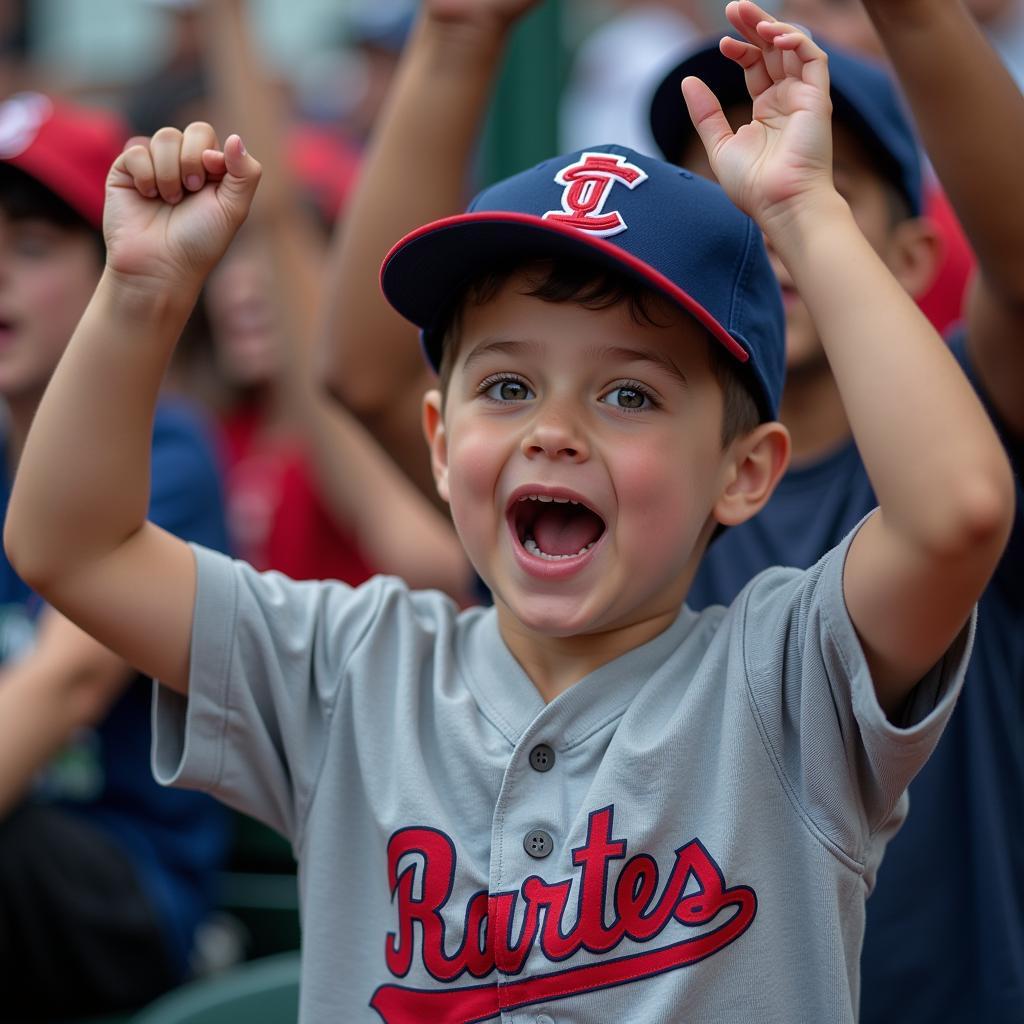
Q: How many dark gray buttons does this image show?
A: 2